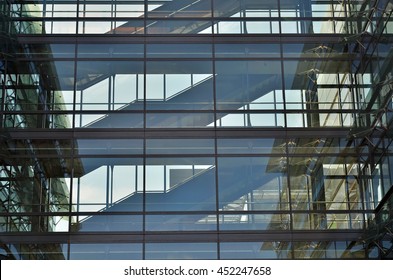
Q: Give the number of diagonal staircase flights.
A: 3